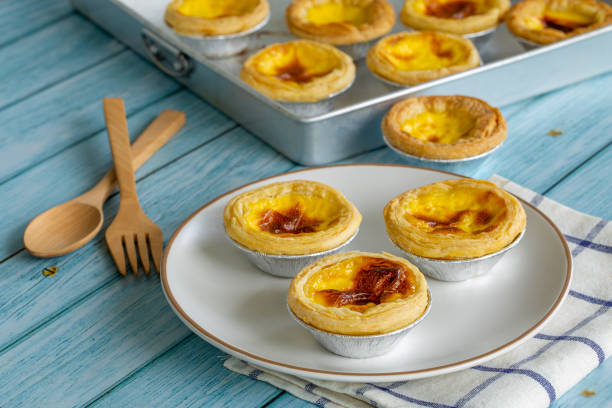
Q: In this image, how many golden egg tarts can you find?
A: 10